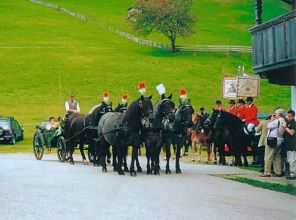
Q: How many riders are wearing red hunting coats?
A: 4